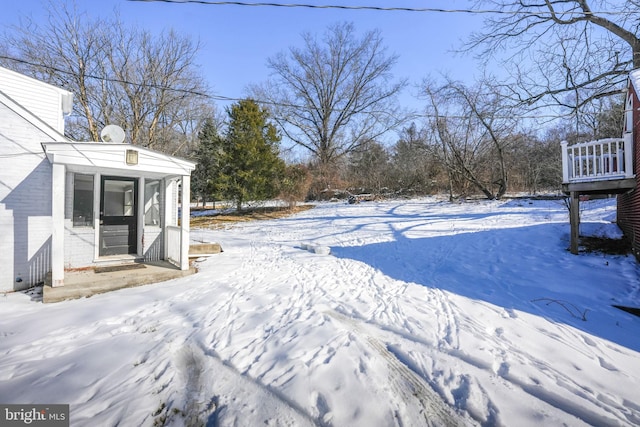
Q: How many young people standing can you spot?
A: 0